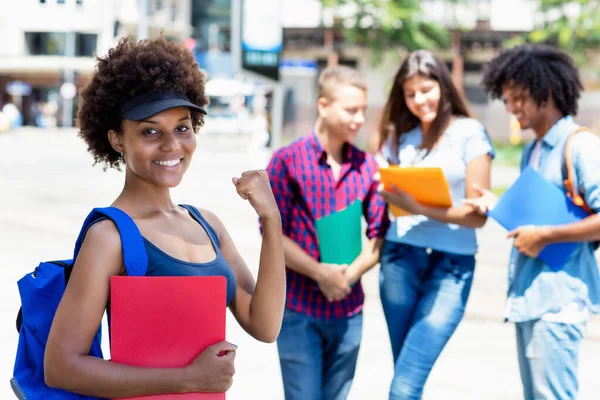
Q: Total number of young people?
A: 4